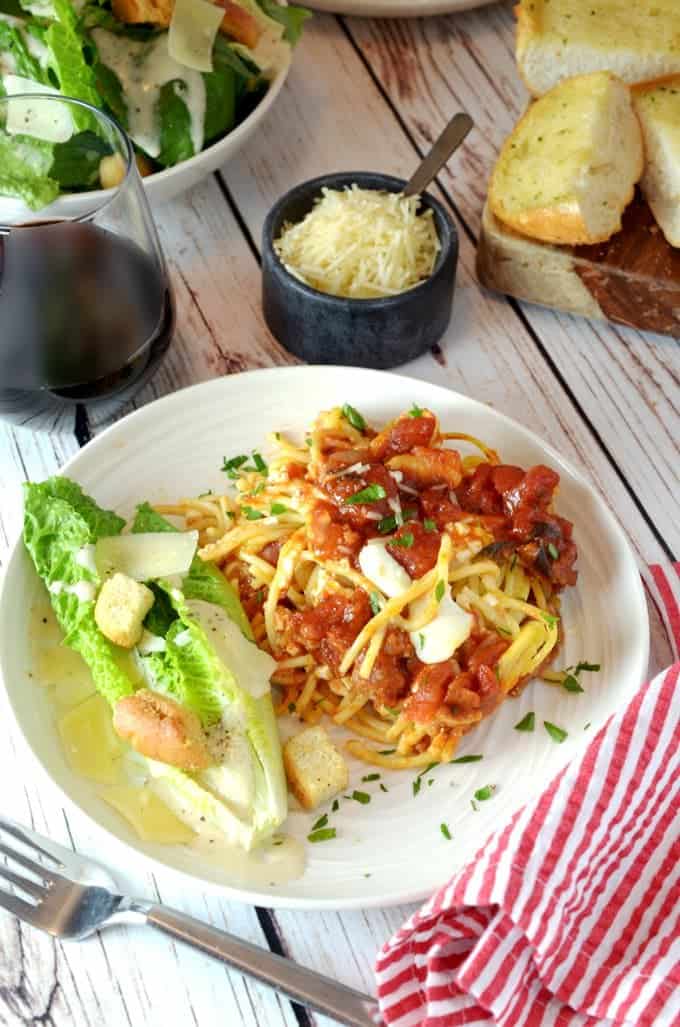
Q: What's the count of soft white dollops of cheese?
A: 2